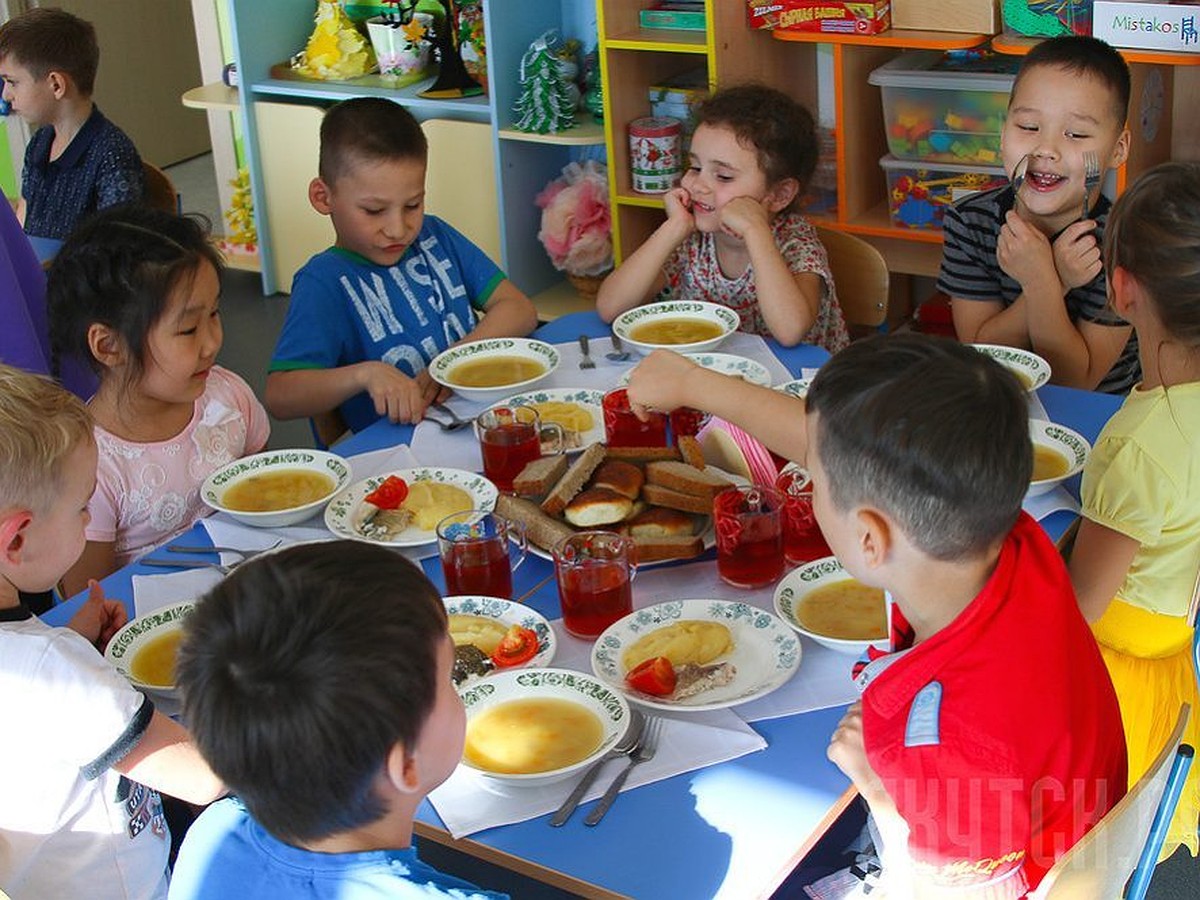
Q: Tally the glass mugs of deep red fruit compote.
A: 7